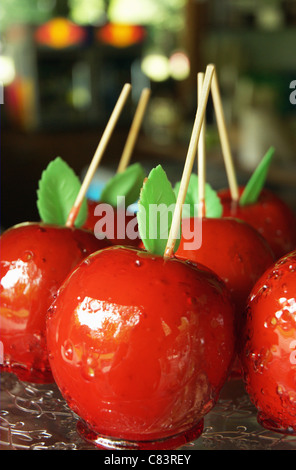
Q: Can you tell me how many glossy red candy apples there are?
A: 6